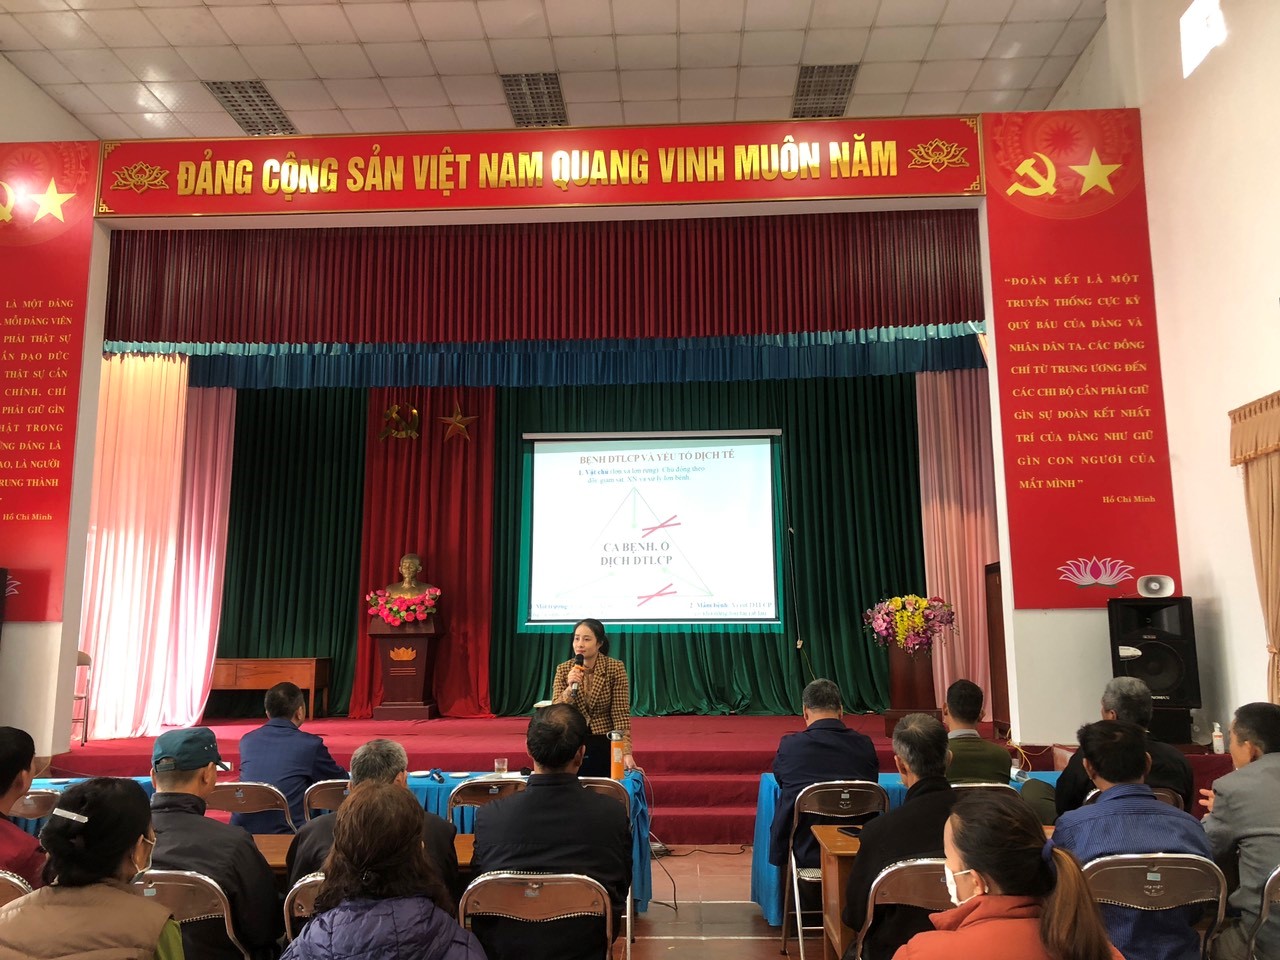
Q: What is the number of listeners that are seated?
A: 14